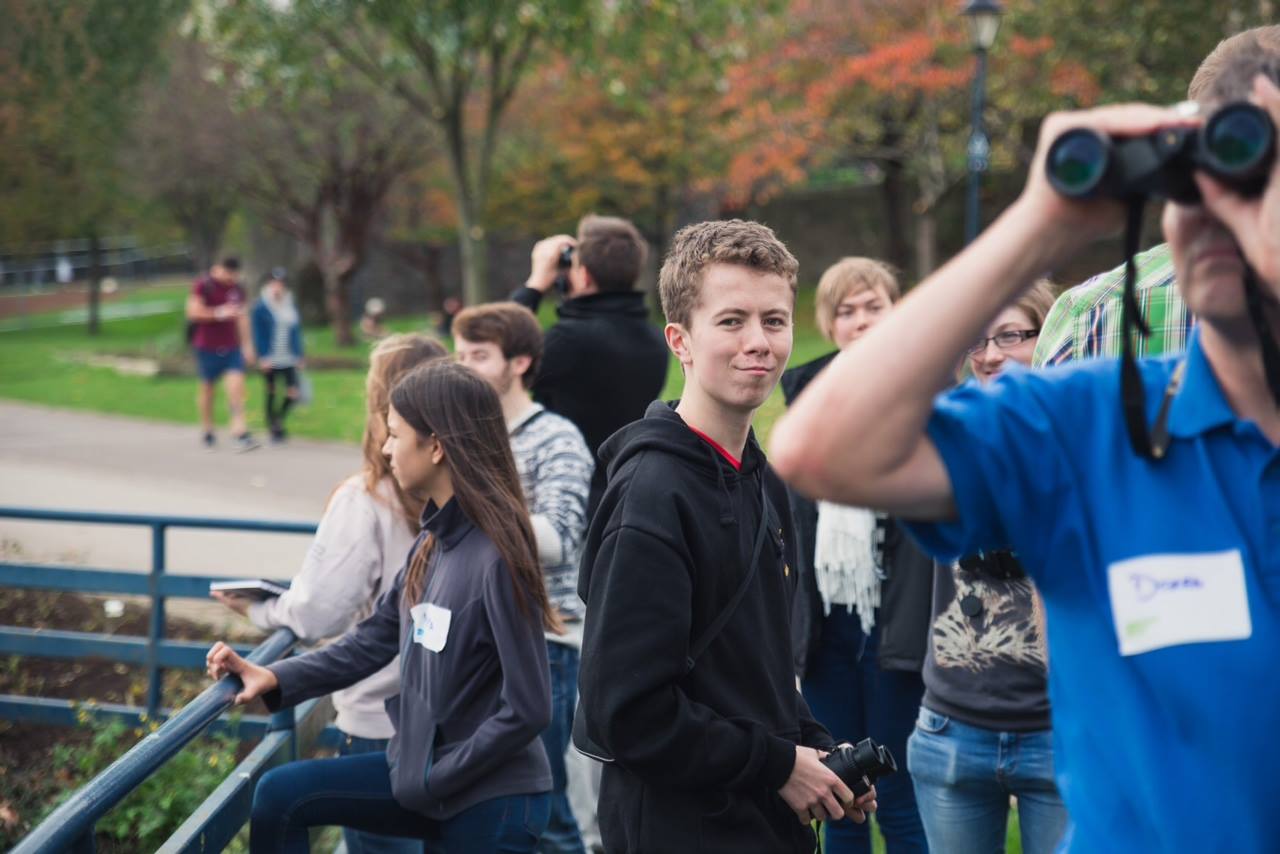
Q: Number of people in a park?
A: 11